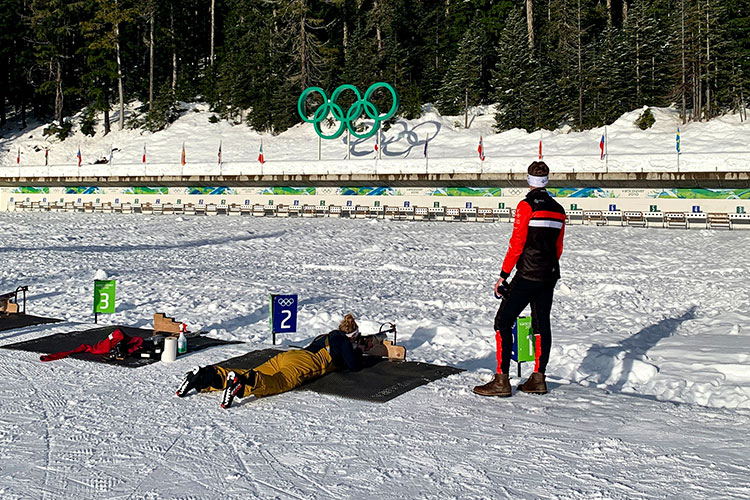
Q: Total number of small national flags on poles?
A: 14